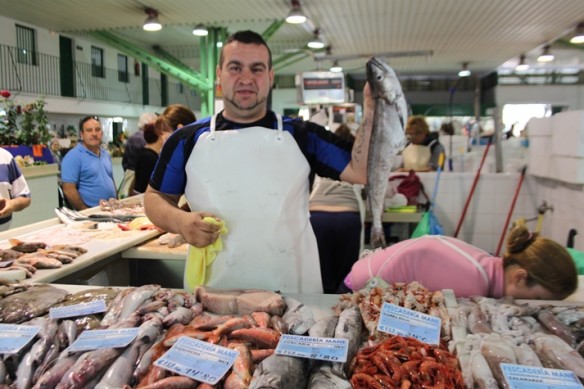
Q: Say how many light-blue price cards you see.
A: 7